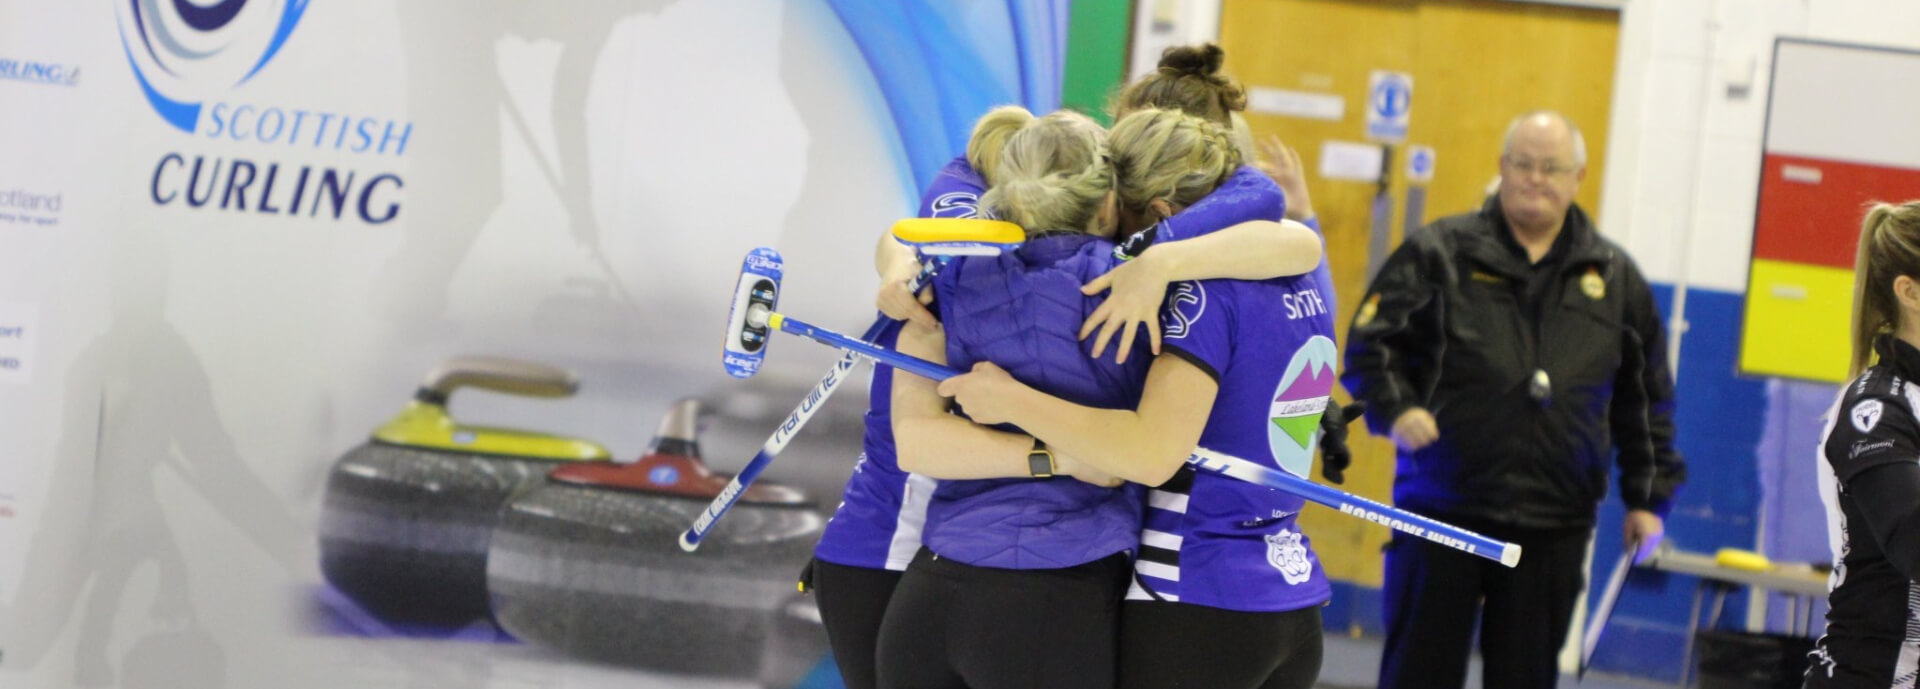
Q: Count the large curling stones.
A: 2